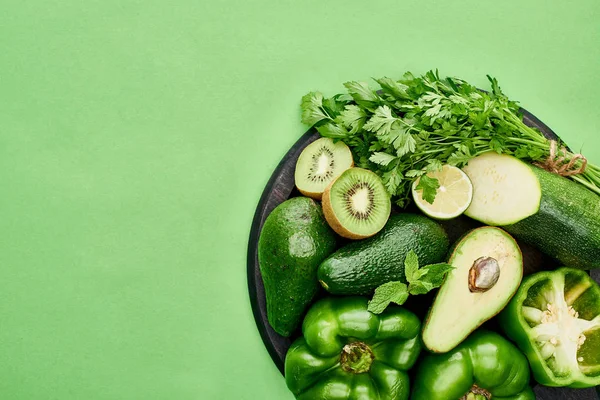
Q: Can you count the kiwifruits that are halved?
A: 2